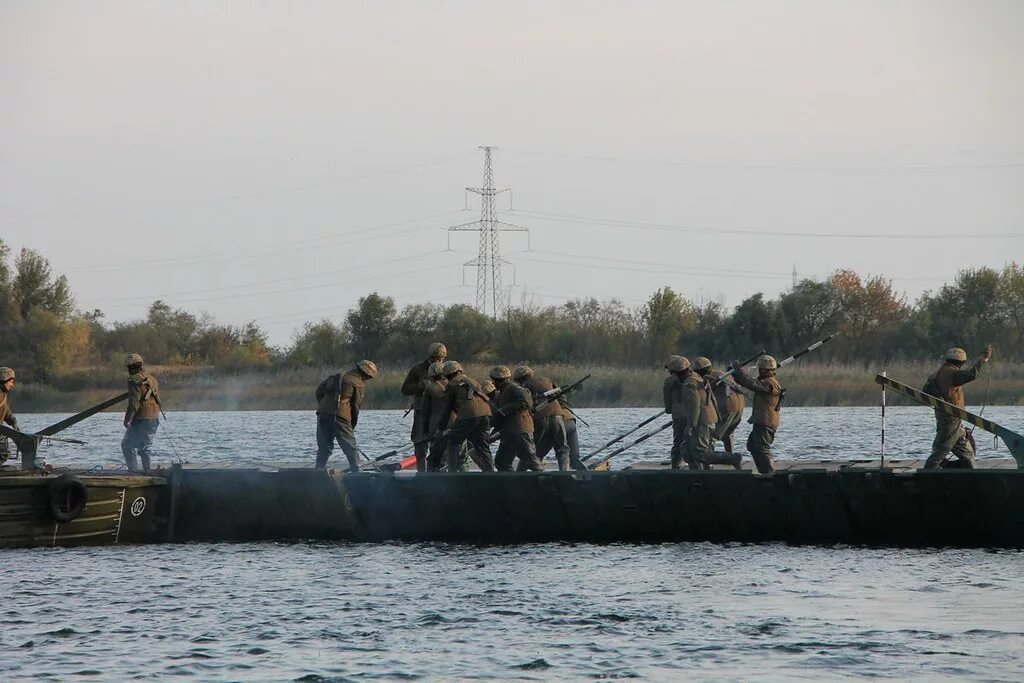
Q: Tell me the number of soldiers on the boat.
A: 15